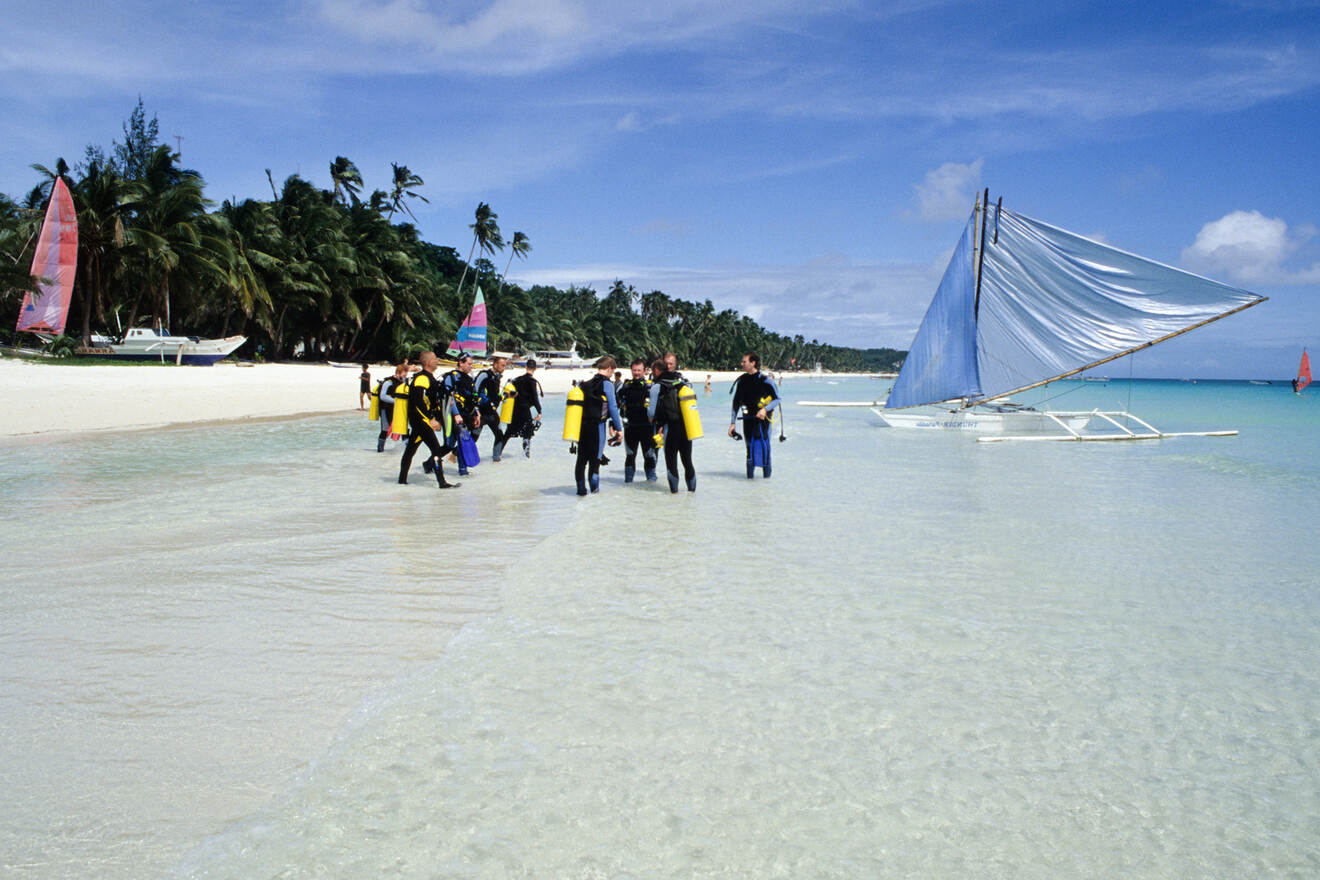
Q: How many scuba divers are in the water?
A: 10